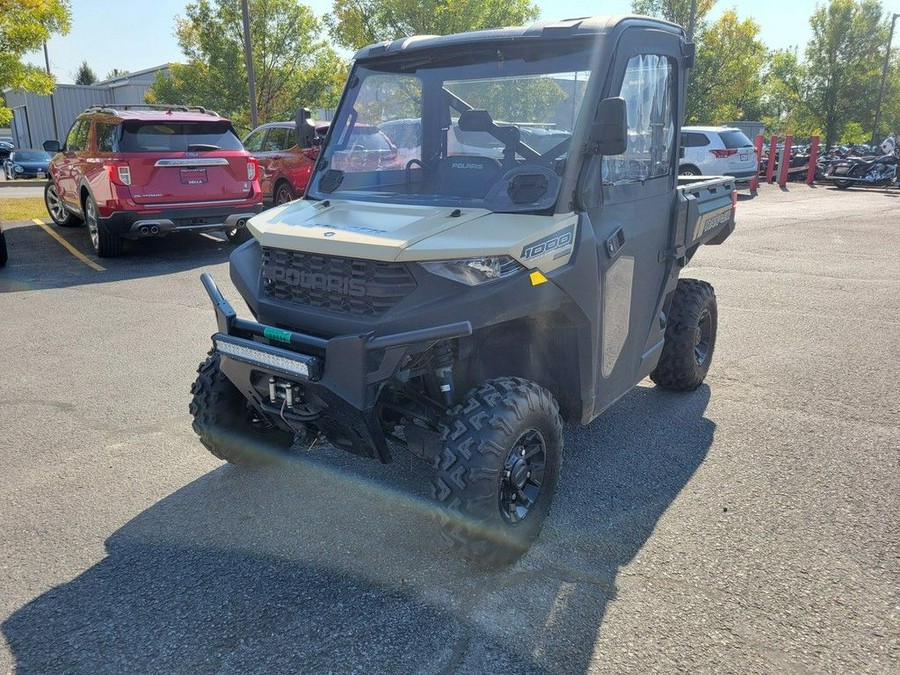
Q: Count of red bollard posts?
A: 4